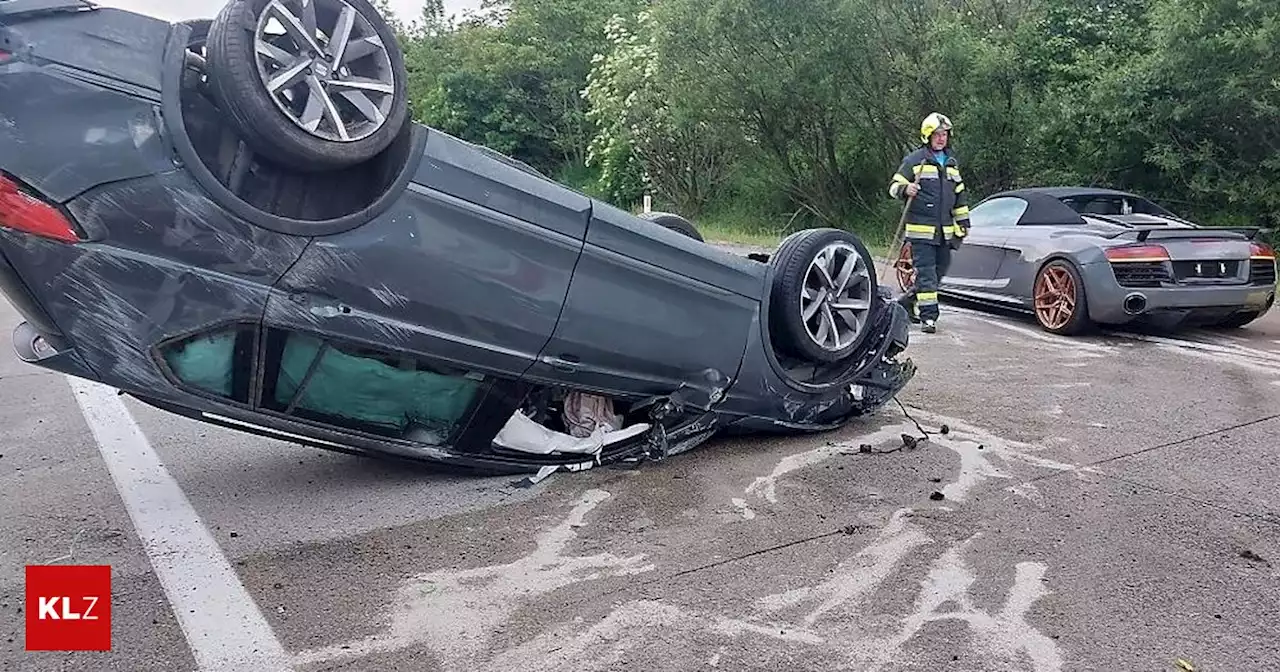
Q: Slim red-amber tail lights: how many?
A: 2